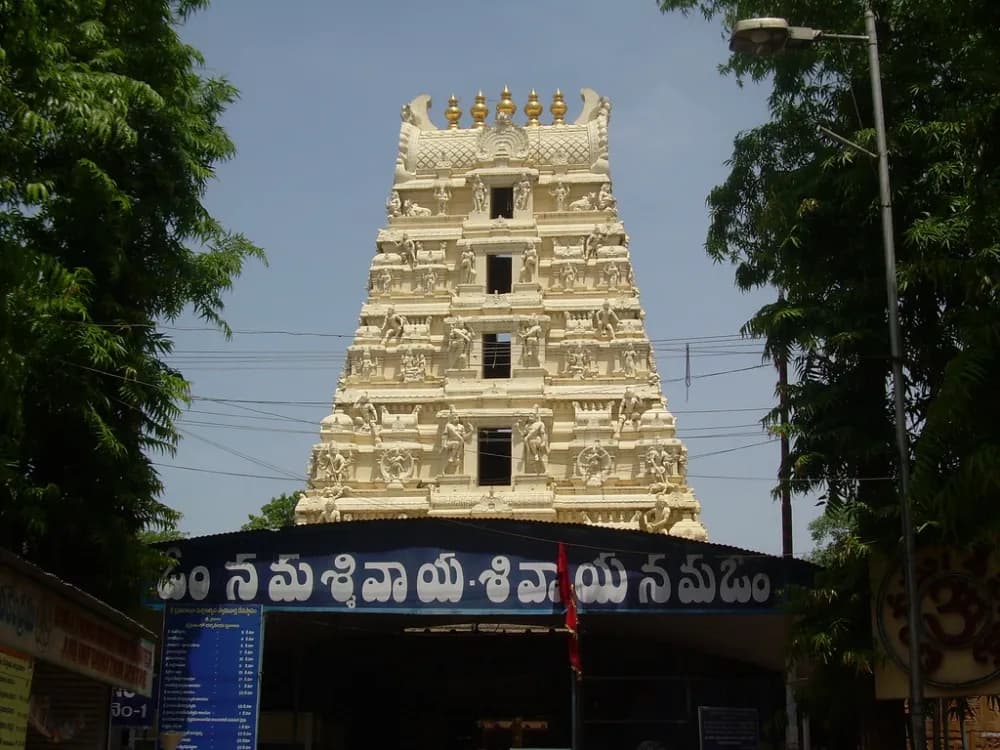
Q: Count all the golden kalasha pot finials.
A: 5